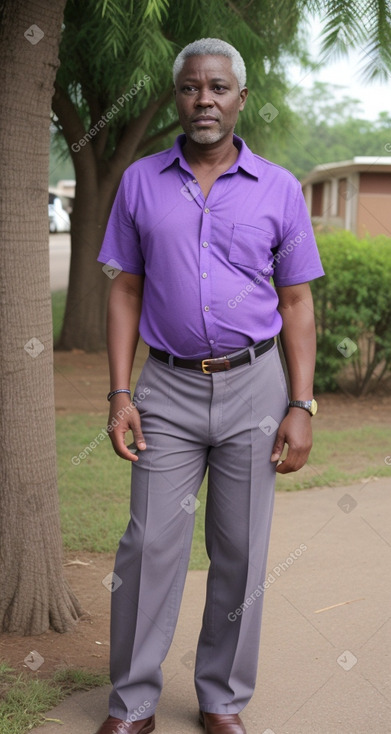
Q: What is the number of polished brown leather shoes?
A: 2